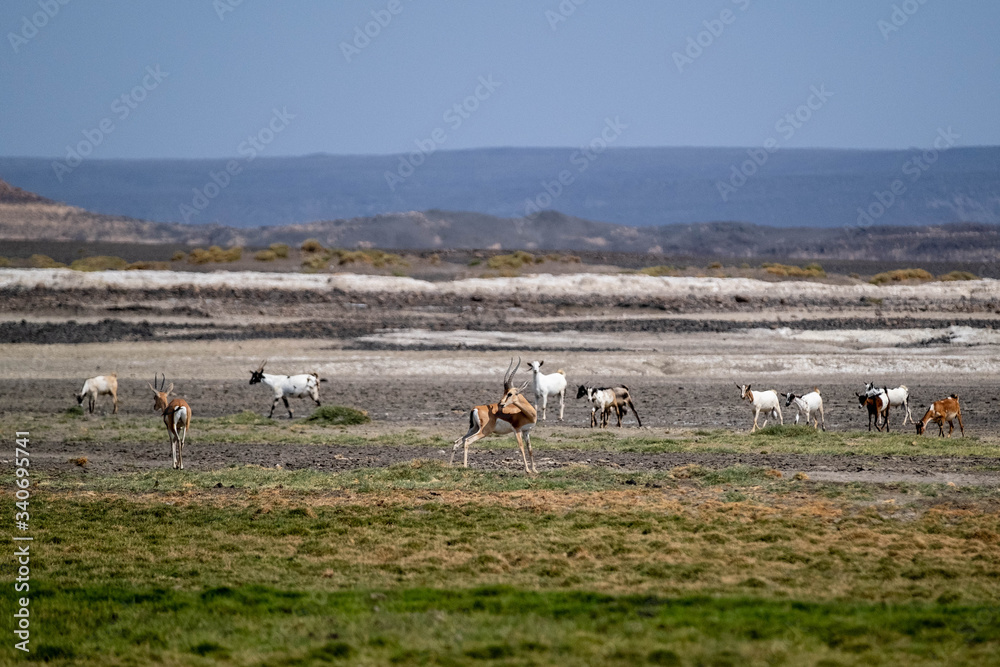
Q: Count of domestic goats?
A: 10